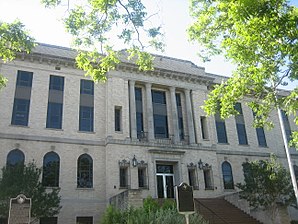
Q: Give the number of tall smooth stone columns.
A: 4